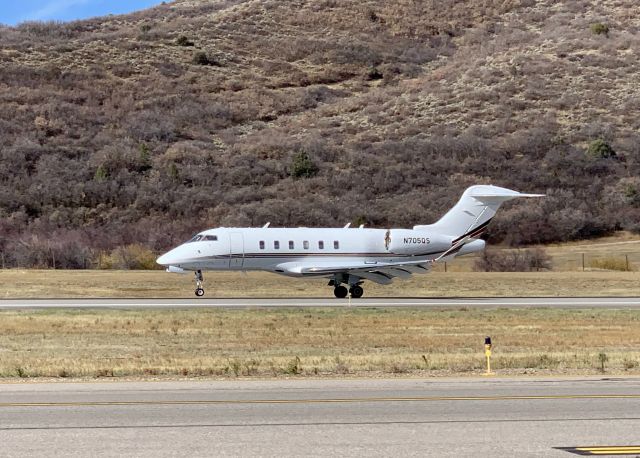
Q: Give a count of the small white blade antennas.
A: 3